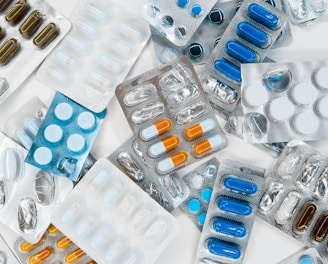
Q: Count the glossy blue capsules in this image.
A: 8